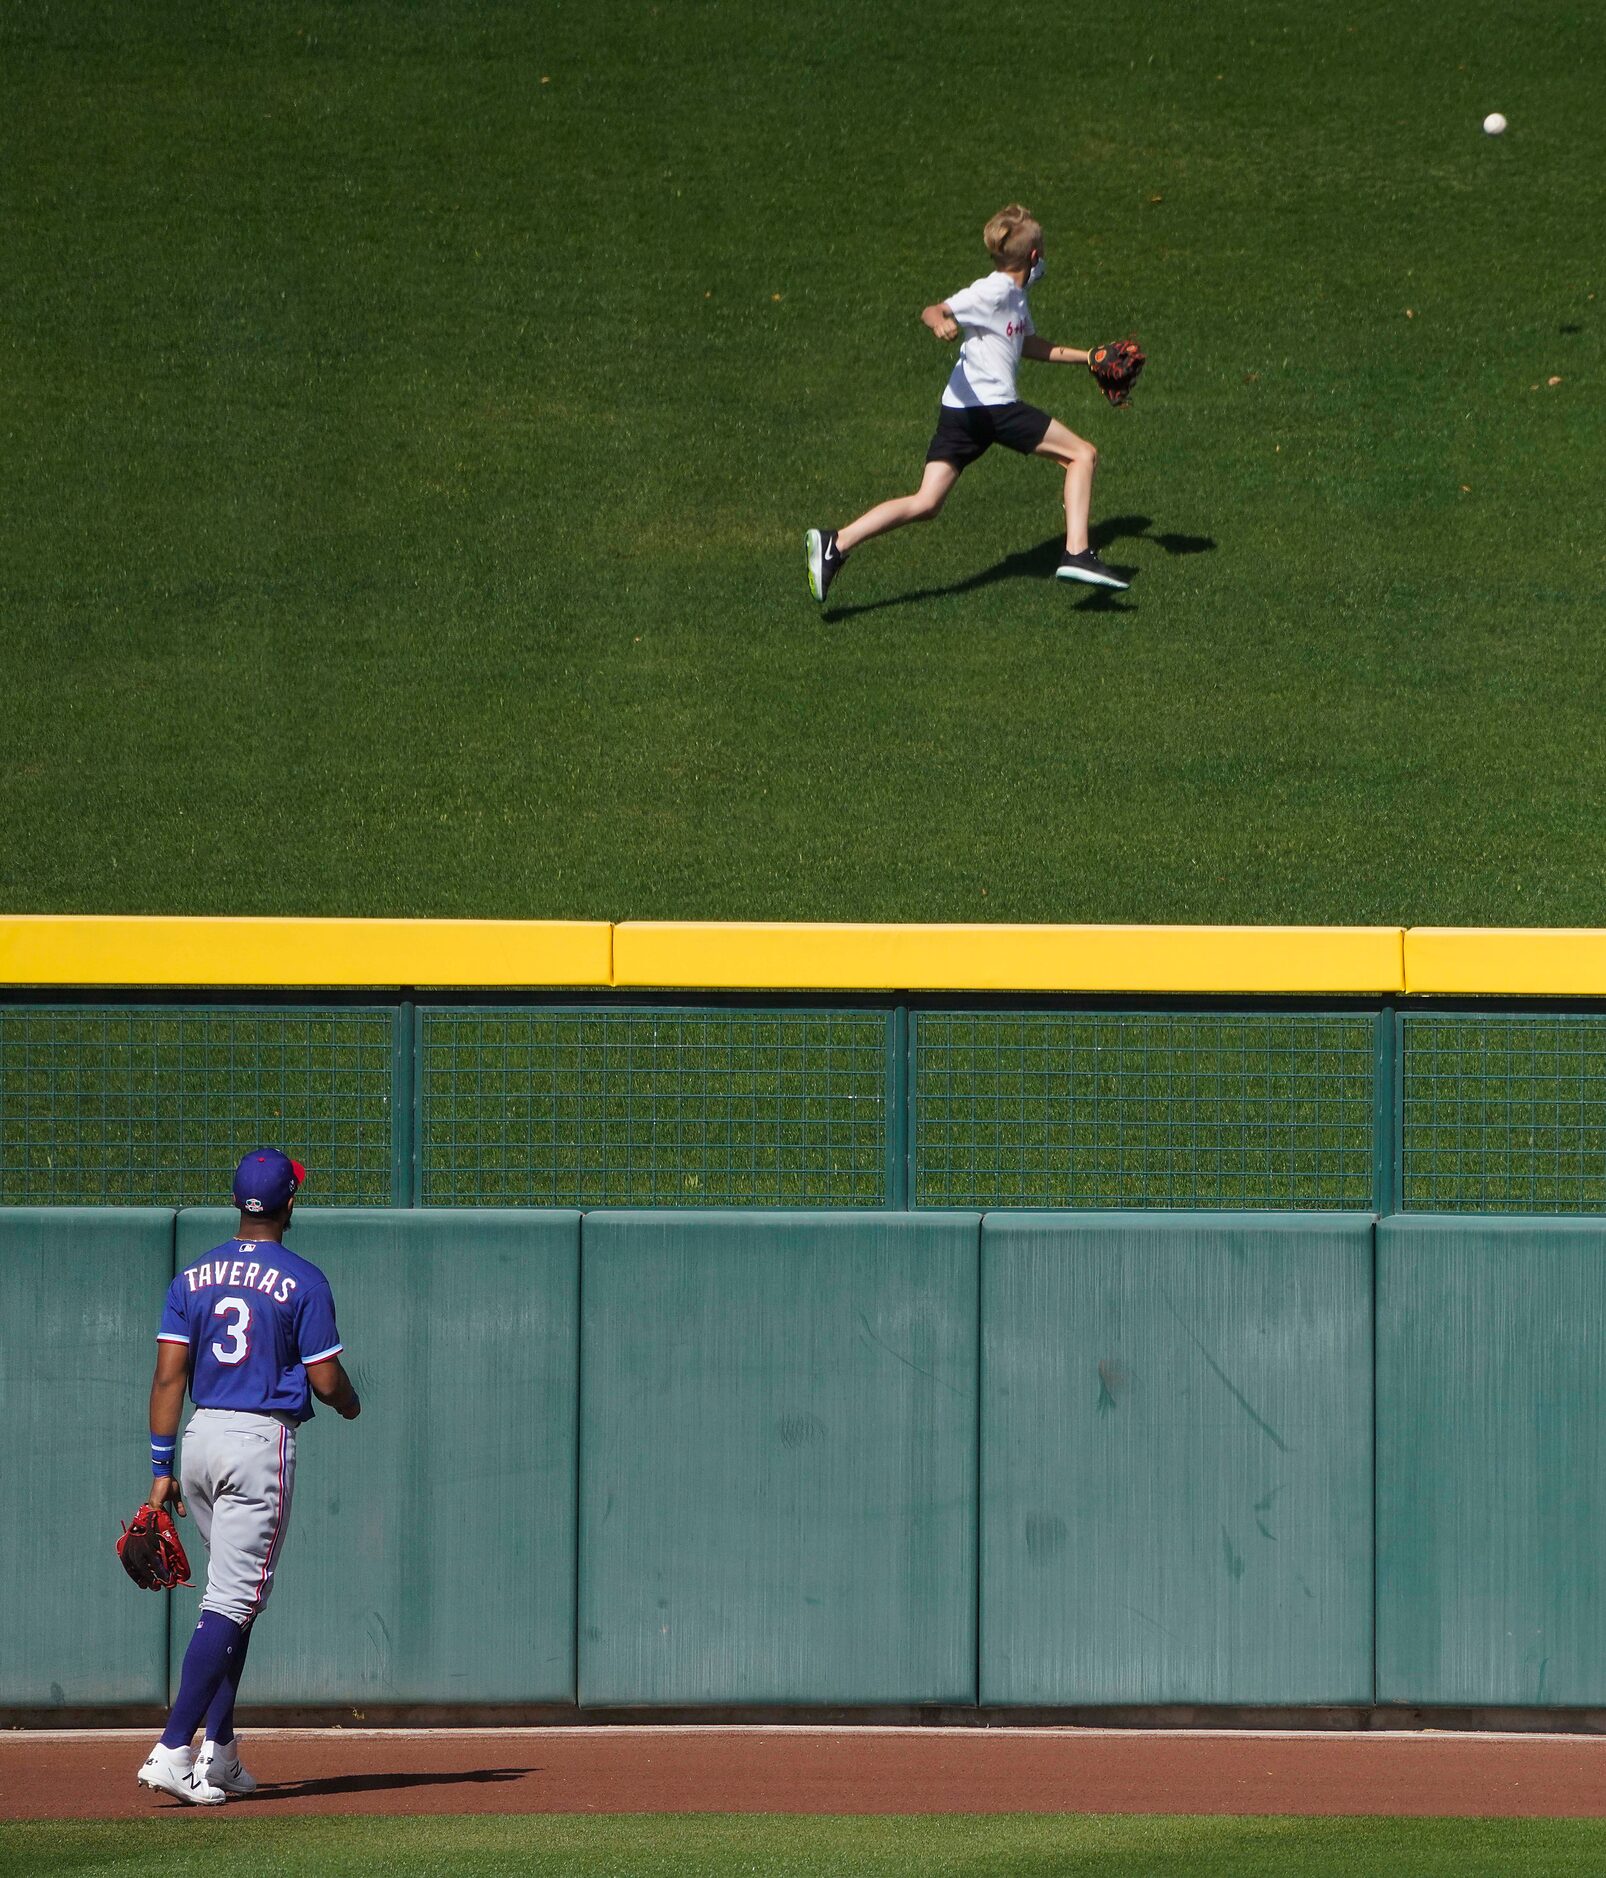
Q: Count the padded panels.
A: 5